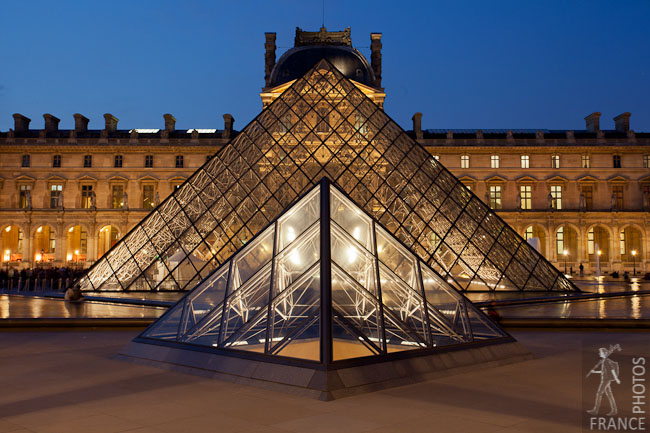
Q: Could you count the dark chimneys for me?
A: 11